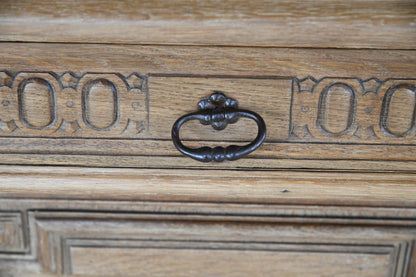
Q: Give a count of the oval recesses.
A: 4